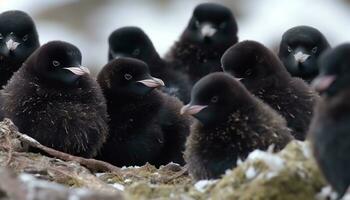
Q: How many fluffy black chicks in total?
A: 9